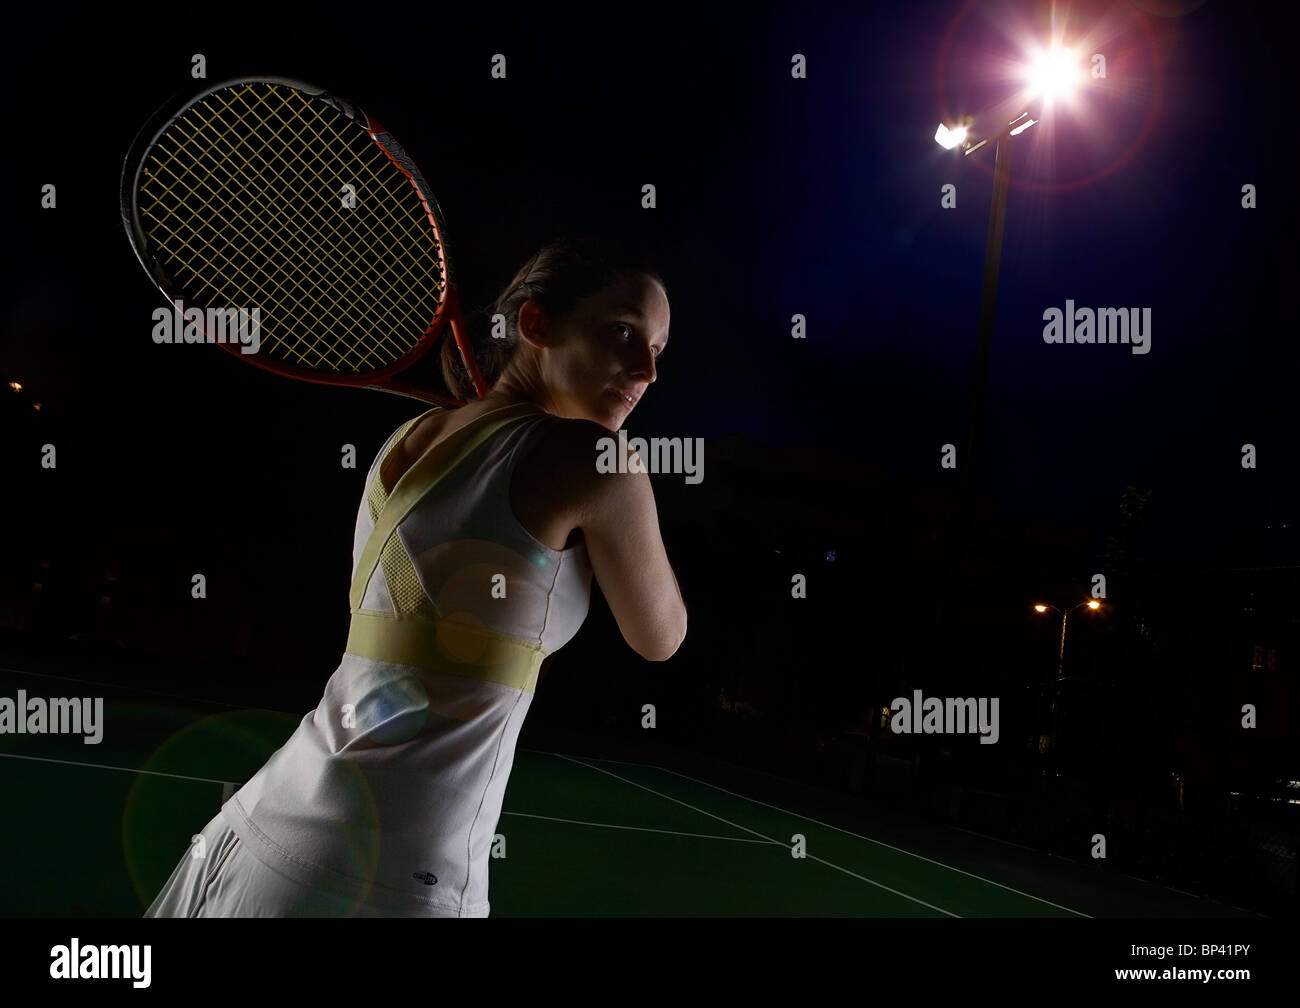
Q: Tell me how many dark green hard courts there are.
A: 1